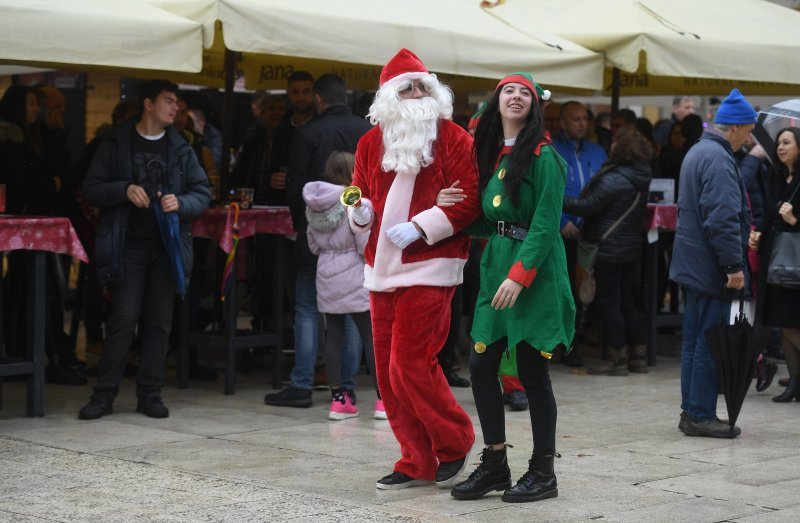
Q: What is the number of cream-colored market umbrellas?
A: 3